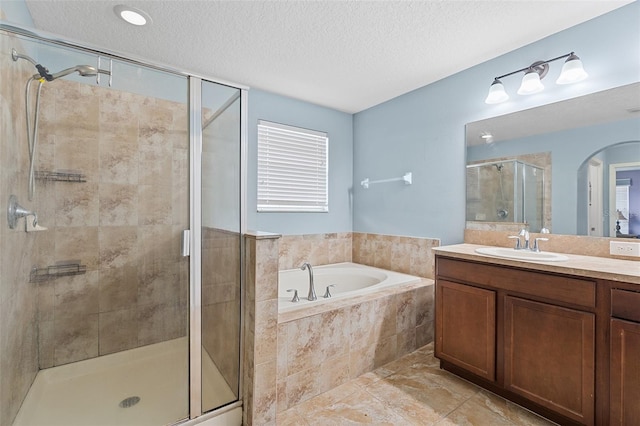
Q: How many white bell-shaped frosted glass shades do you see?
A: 3